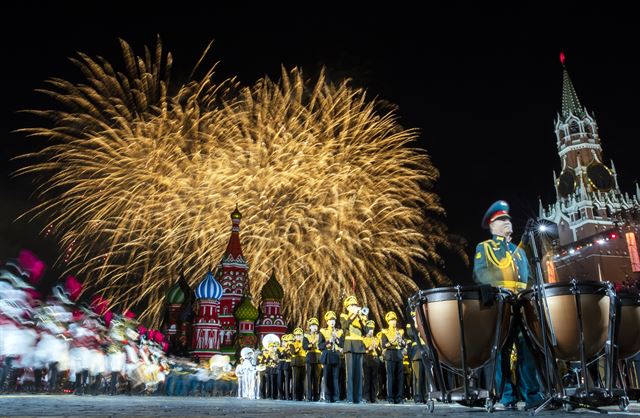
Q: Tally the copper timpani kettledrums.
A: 3